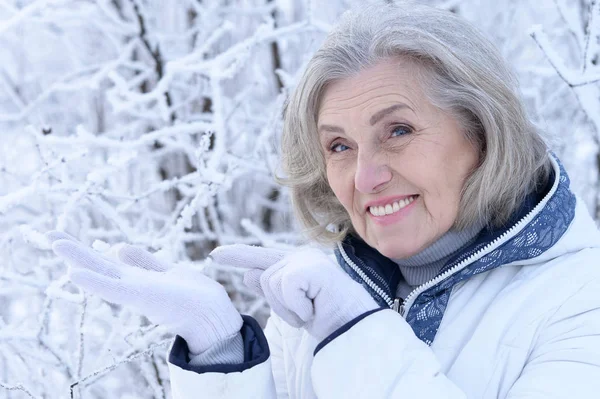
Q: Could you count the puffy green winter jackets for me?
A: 0